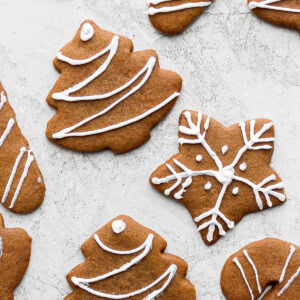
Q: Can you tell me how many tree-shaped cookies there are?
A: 2